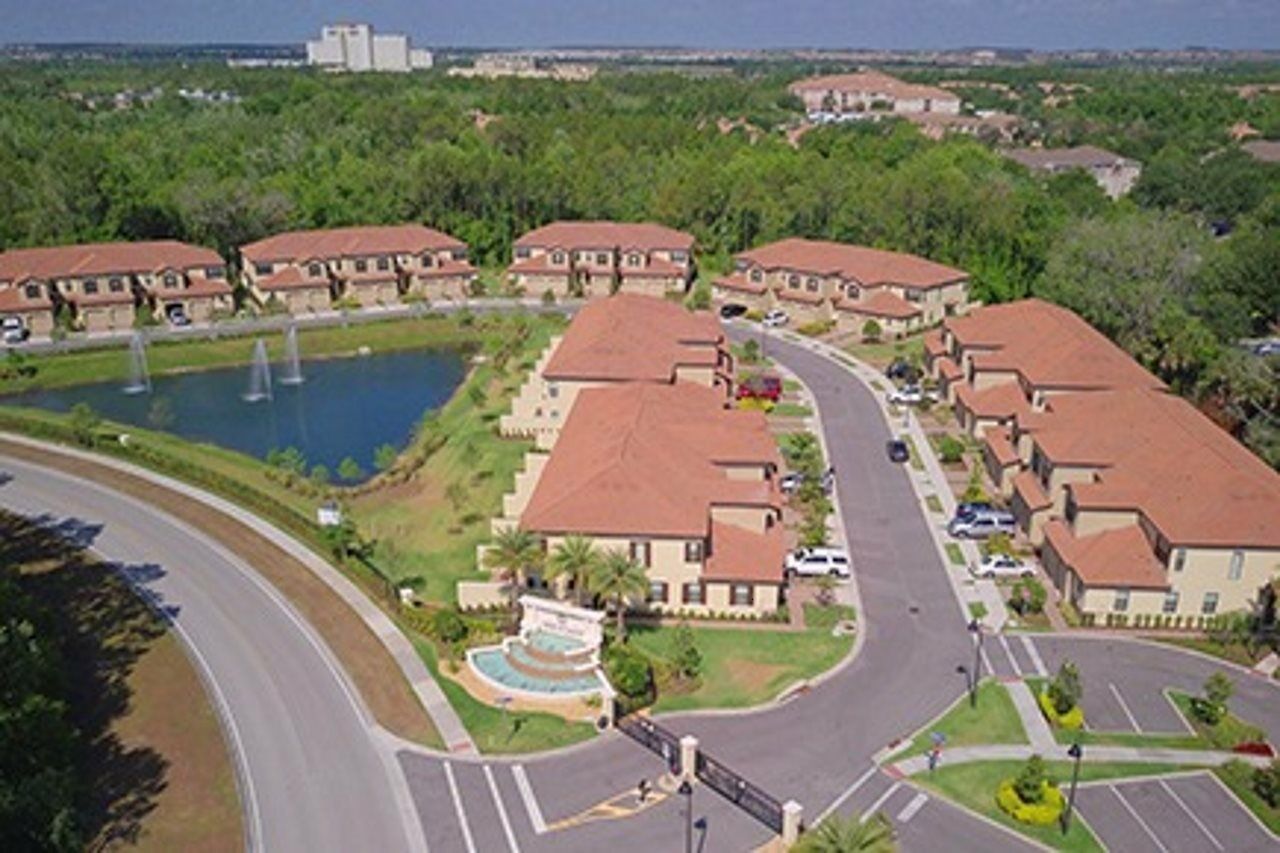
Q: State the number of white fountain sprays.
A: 3